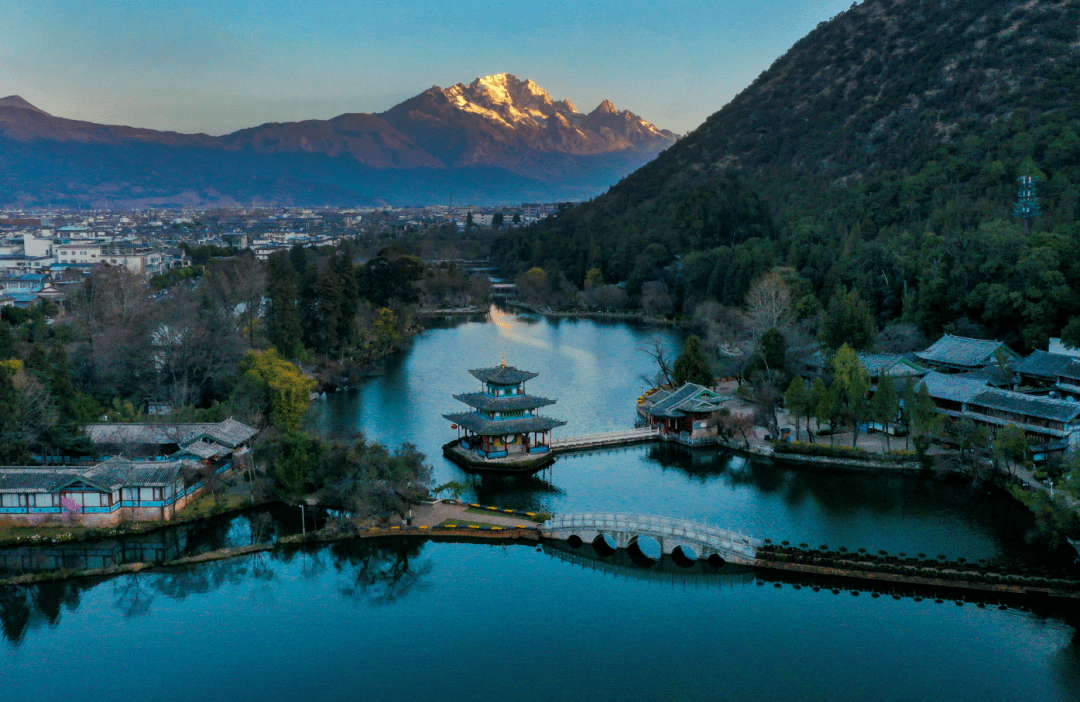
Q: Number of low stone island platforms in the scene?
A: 1